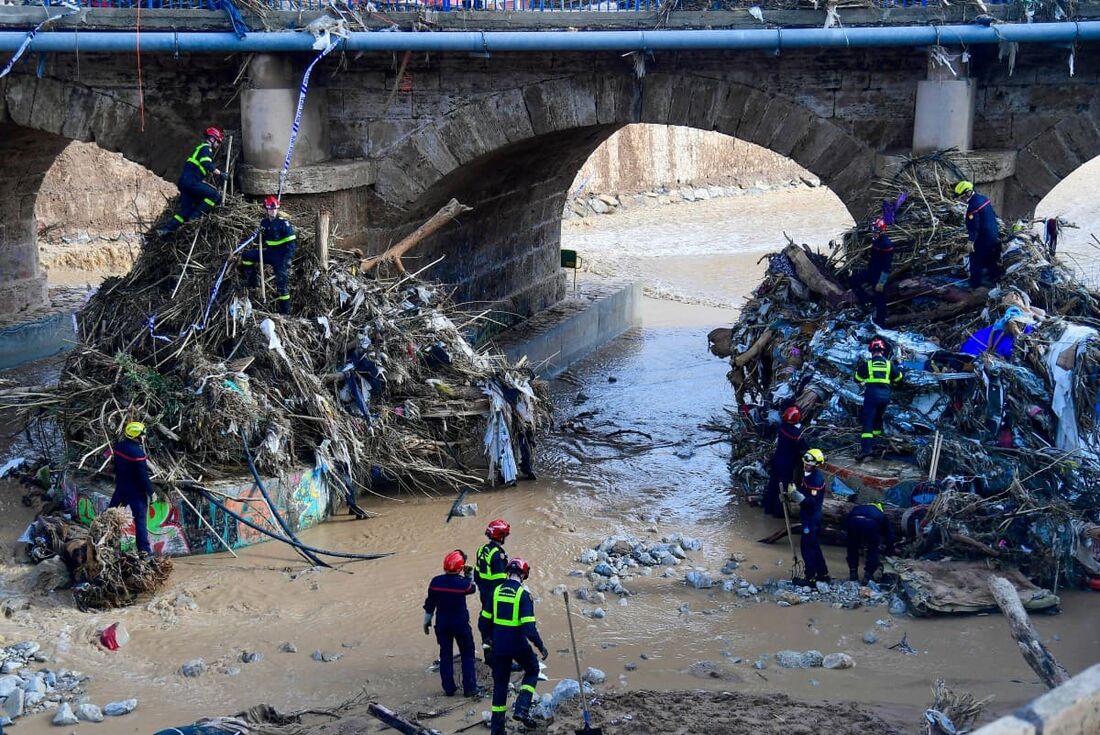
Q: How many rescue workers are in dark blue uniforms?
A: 12